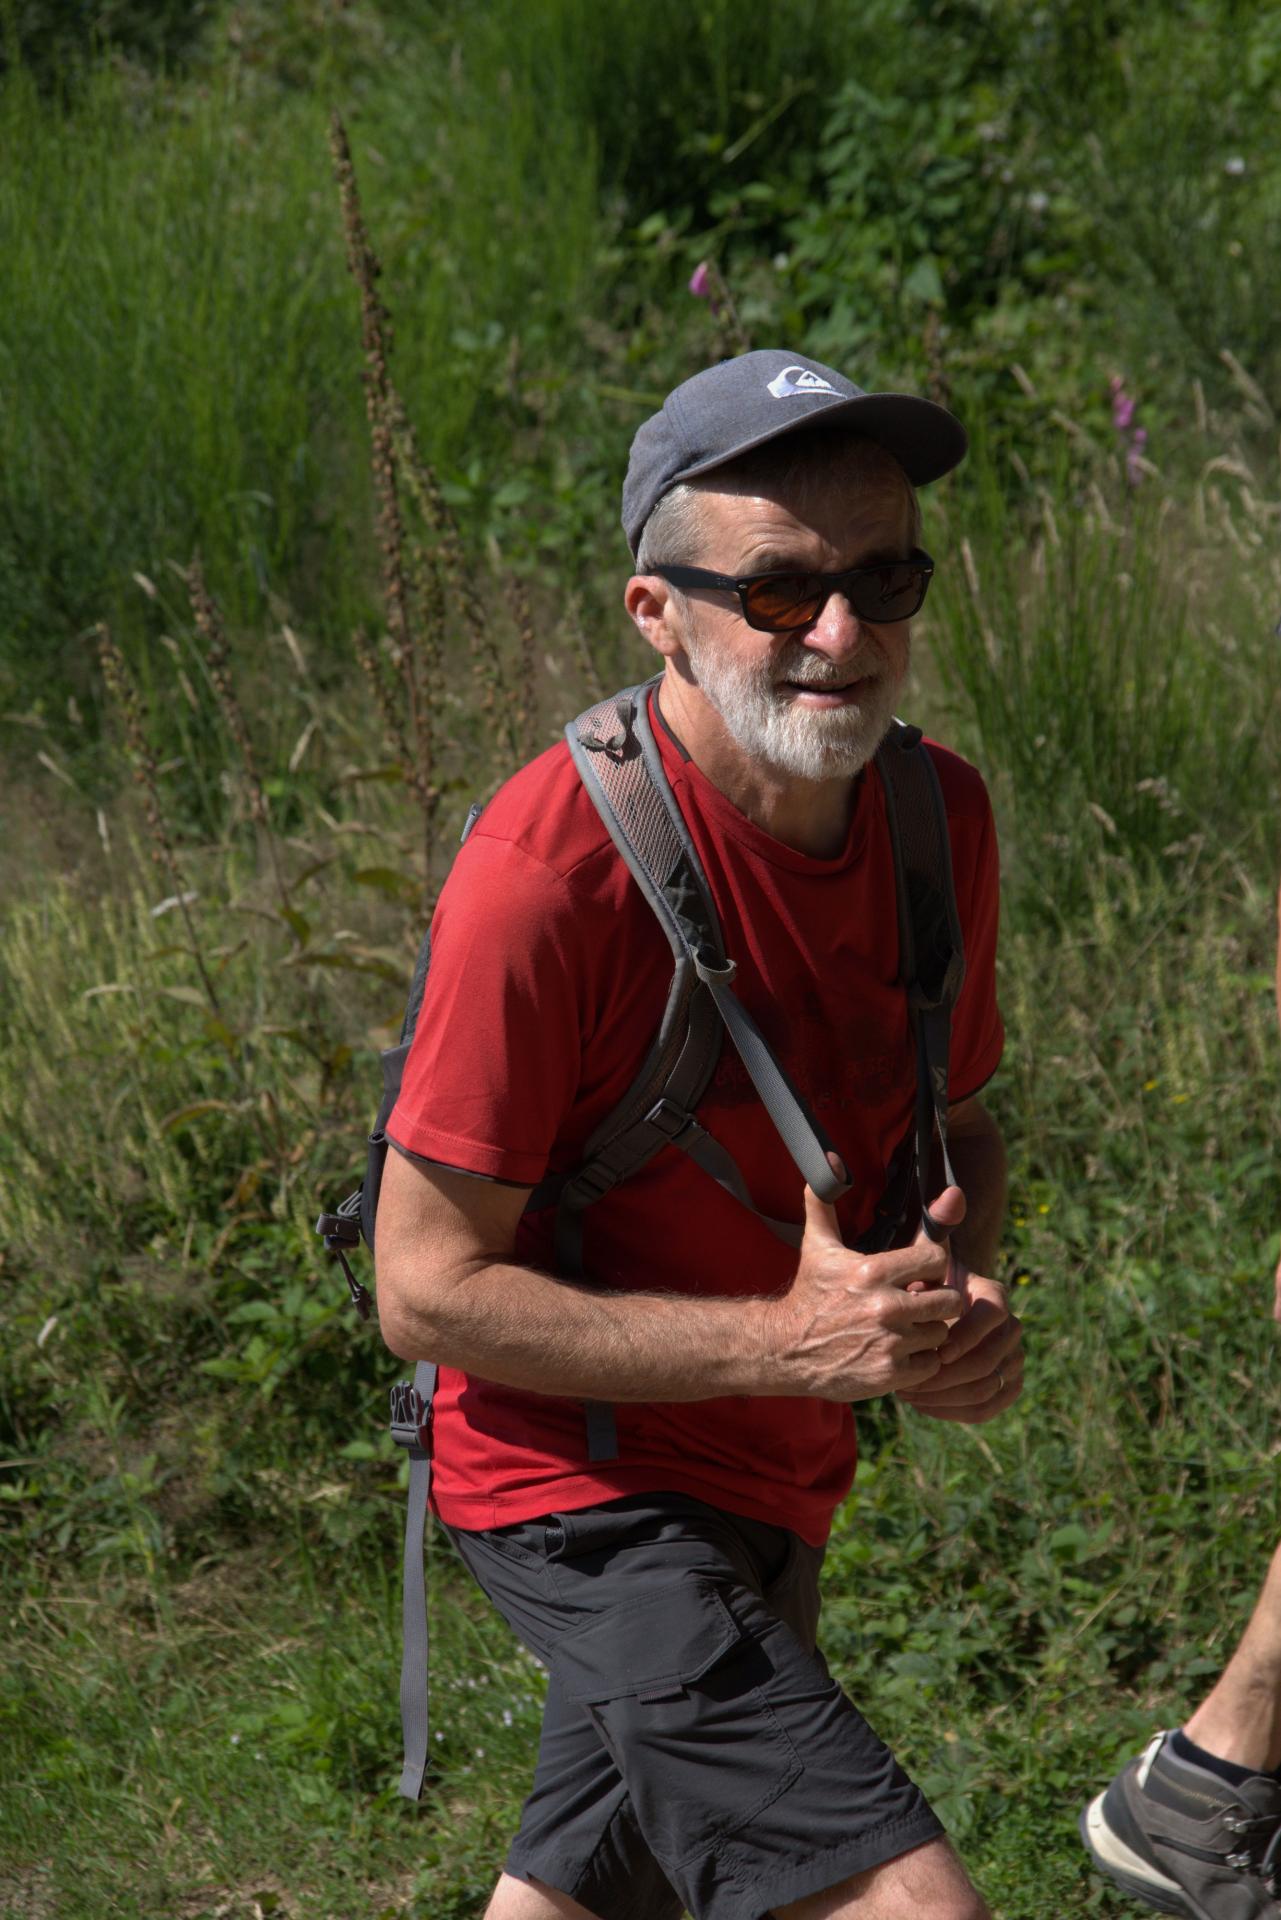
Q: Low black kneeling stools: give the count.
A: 0